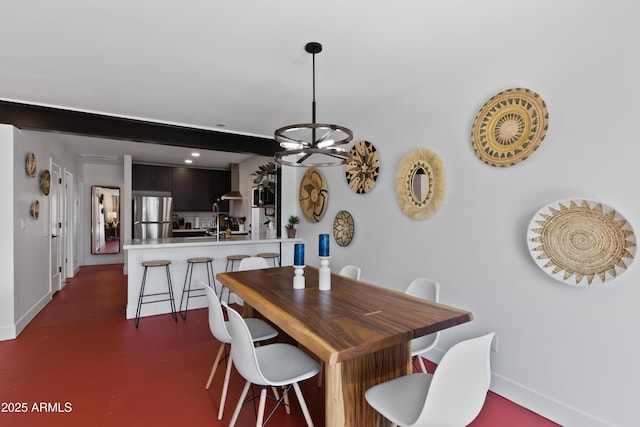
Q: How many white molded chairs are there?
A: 6